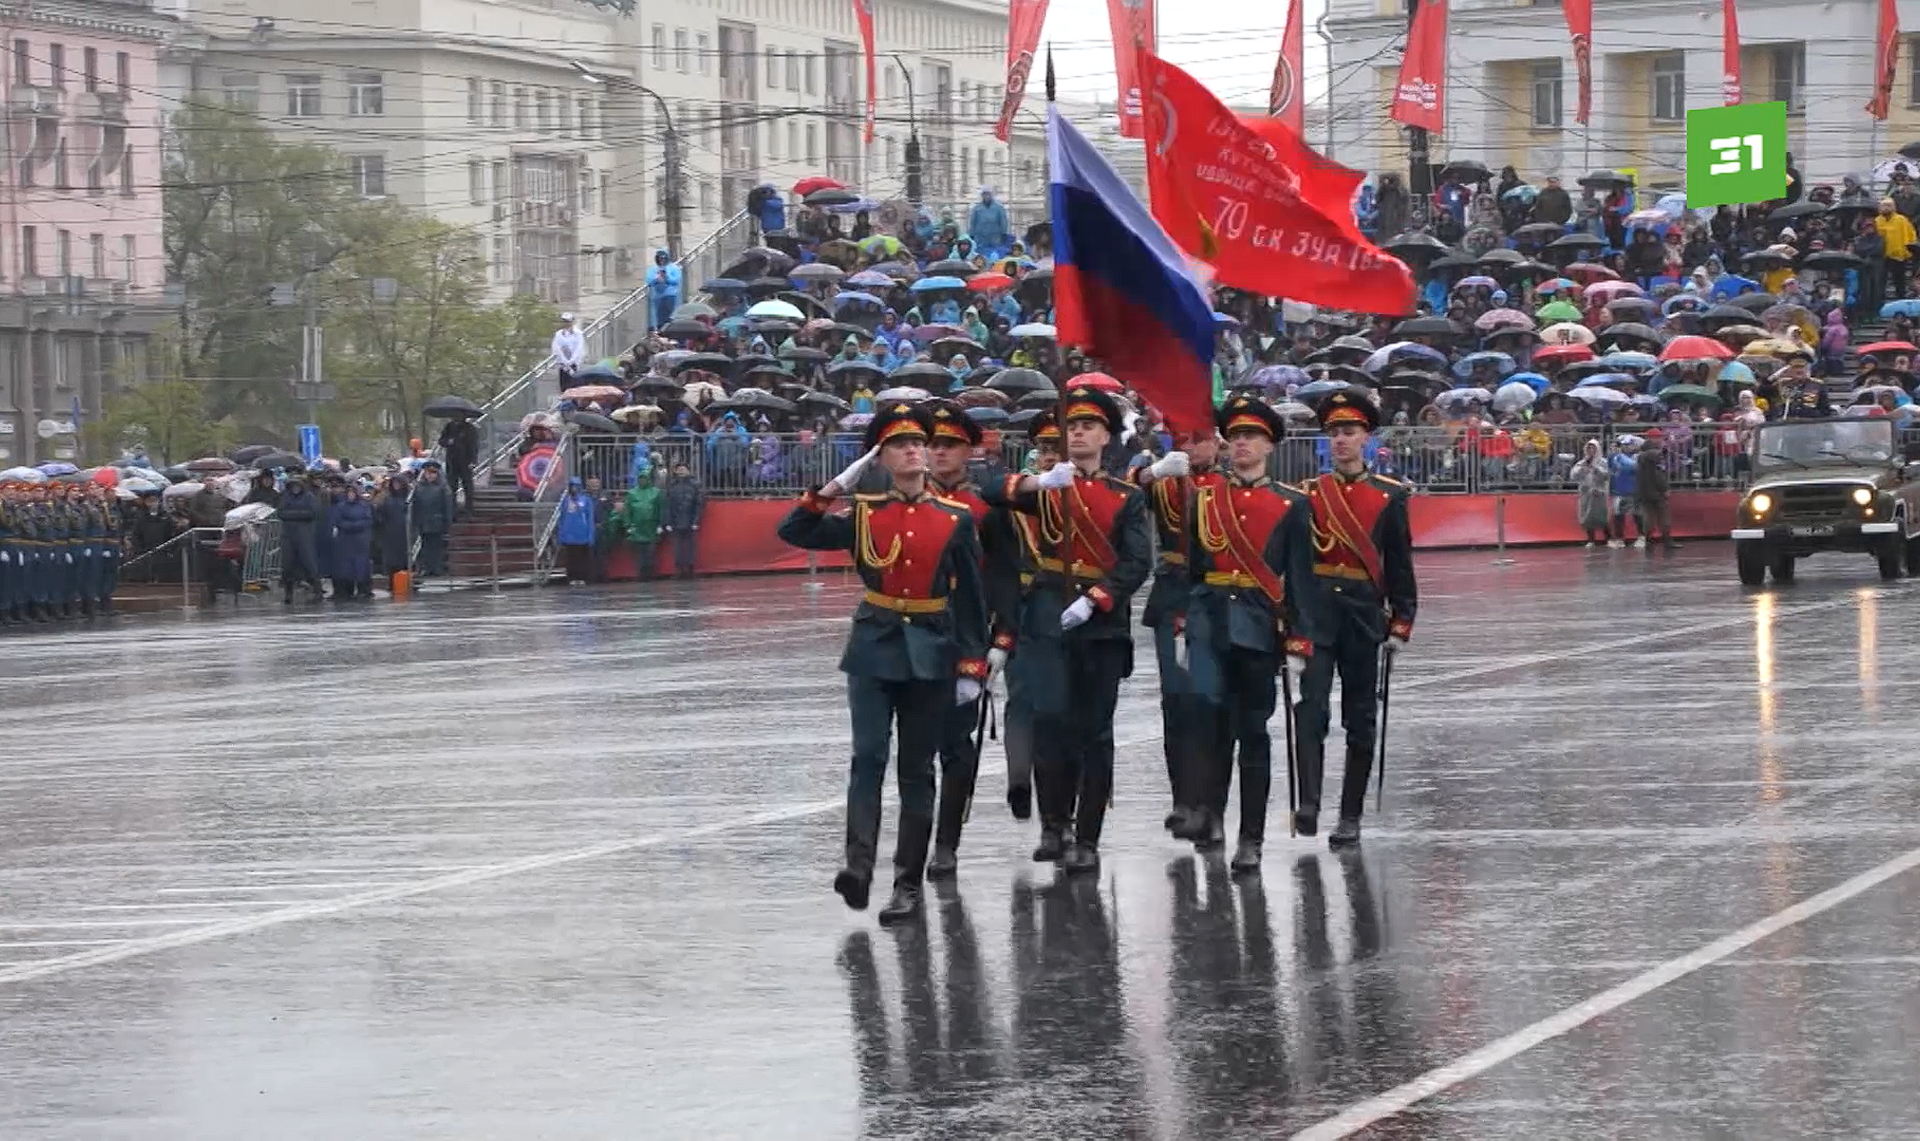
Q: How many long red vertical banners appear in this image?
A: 8